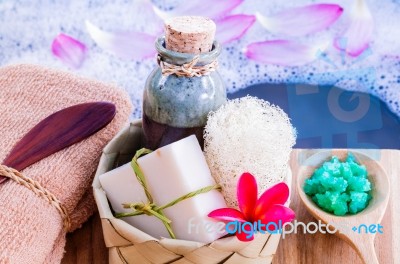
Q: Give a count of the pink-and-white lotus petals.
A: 7